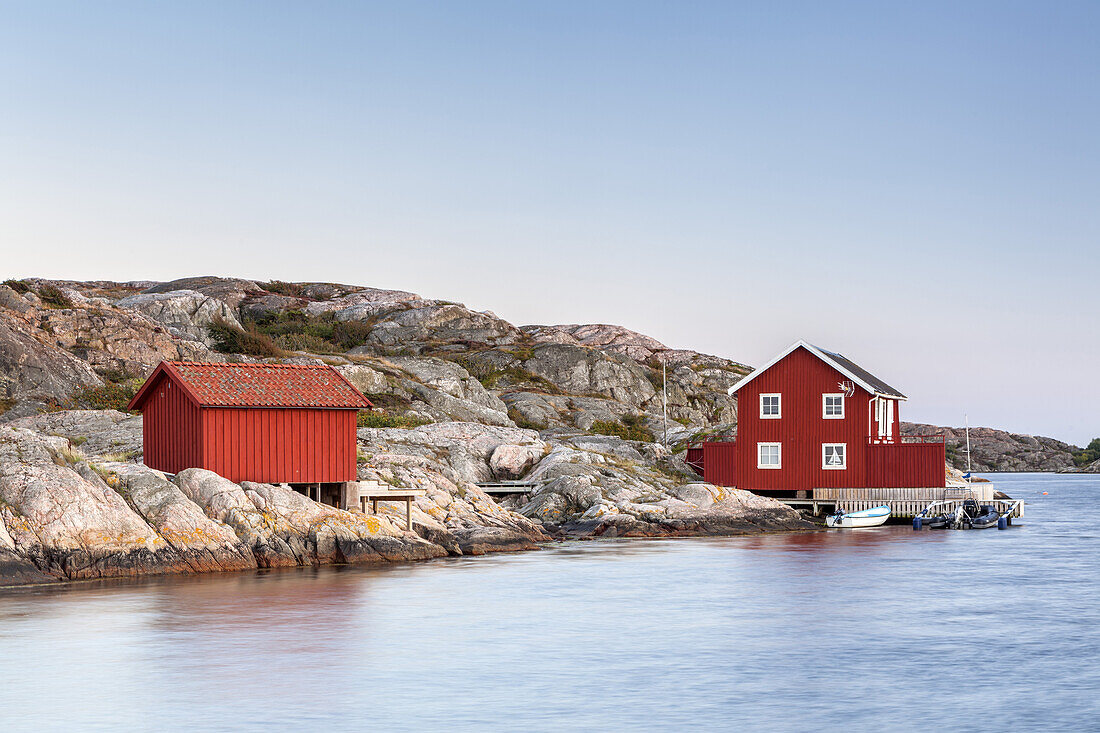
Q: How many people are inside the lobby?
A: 0